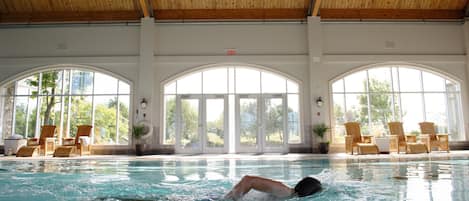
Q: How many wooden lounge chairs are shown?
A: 5